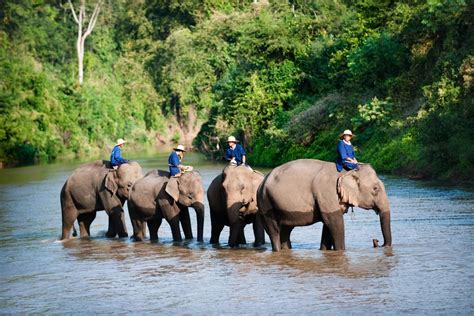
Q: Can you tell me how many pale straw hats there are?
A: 4